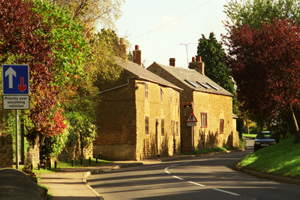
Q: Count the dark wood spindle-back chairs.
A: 0